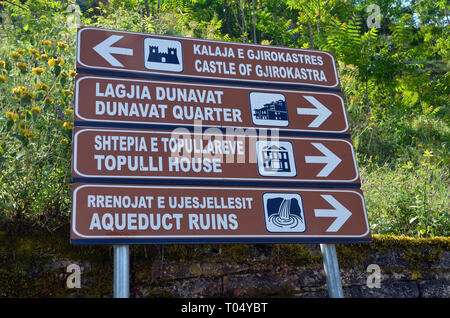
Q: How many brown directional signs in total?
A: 4